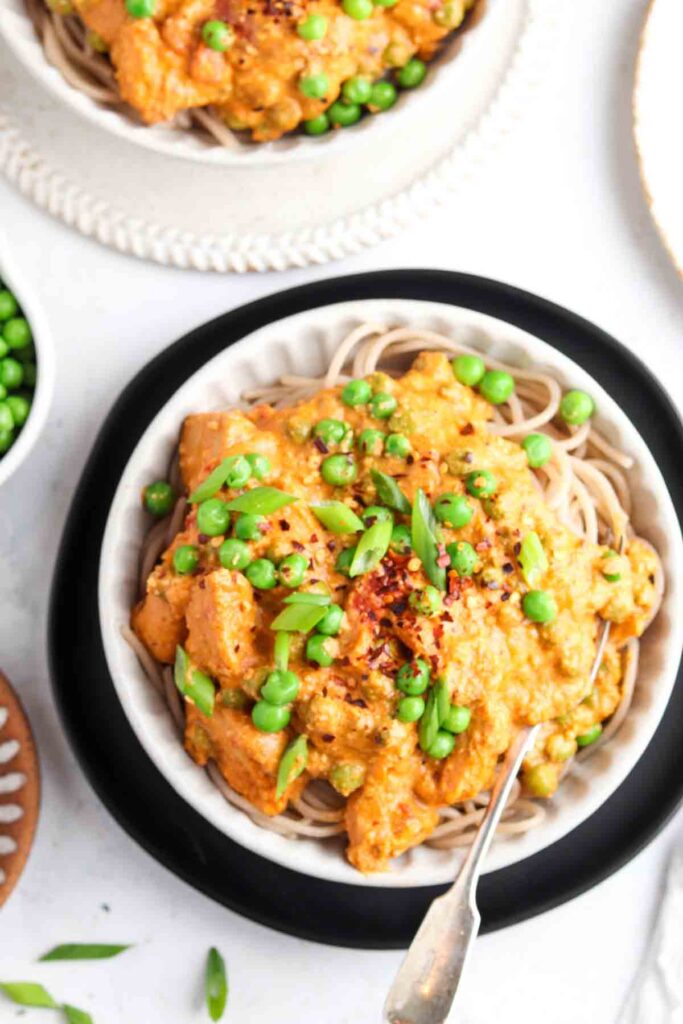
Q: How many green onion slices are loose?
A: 4